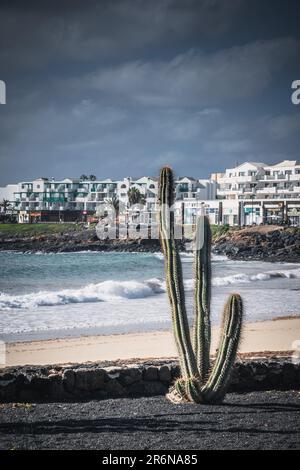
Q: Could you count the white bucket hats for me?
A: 0